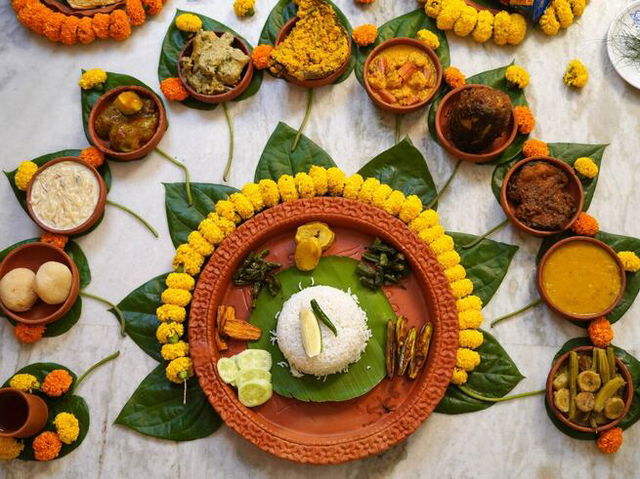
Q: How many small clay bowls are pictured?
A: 10